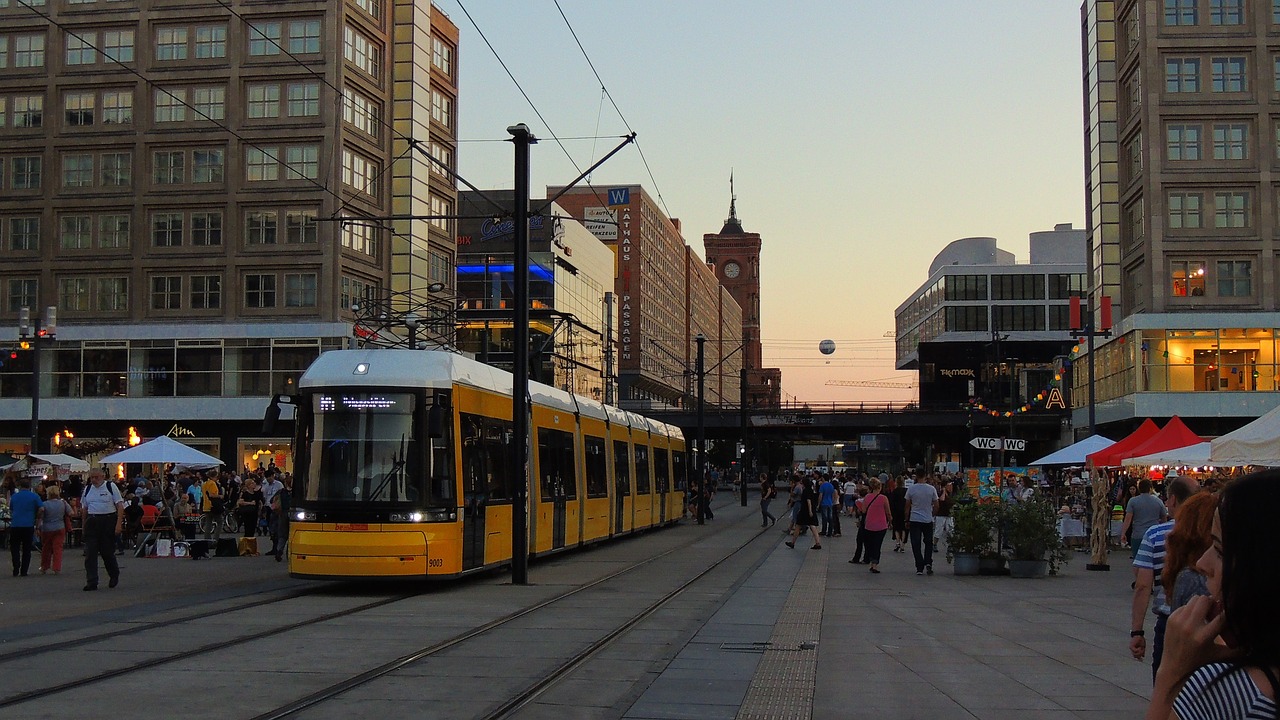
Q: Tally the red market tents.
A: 2